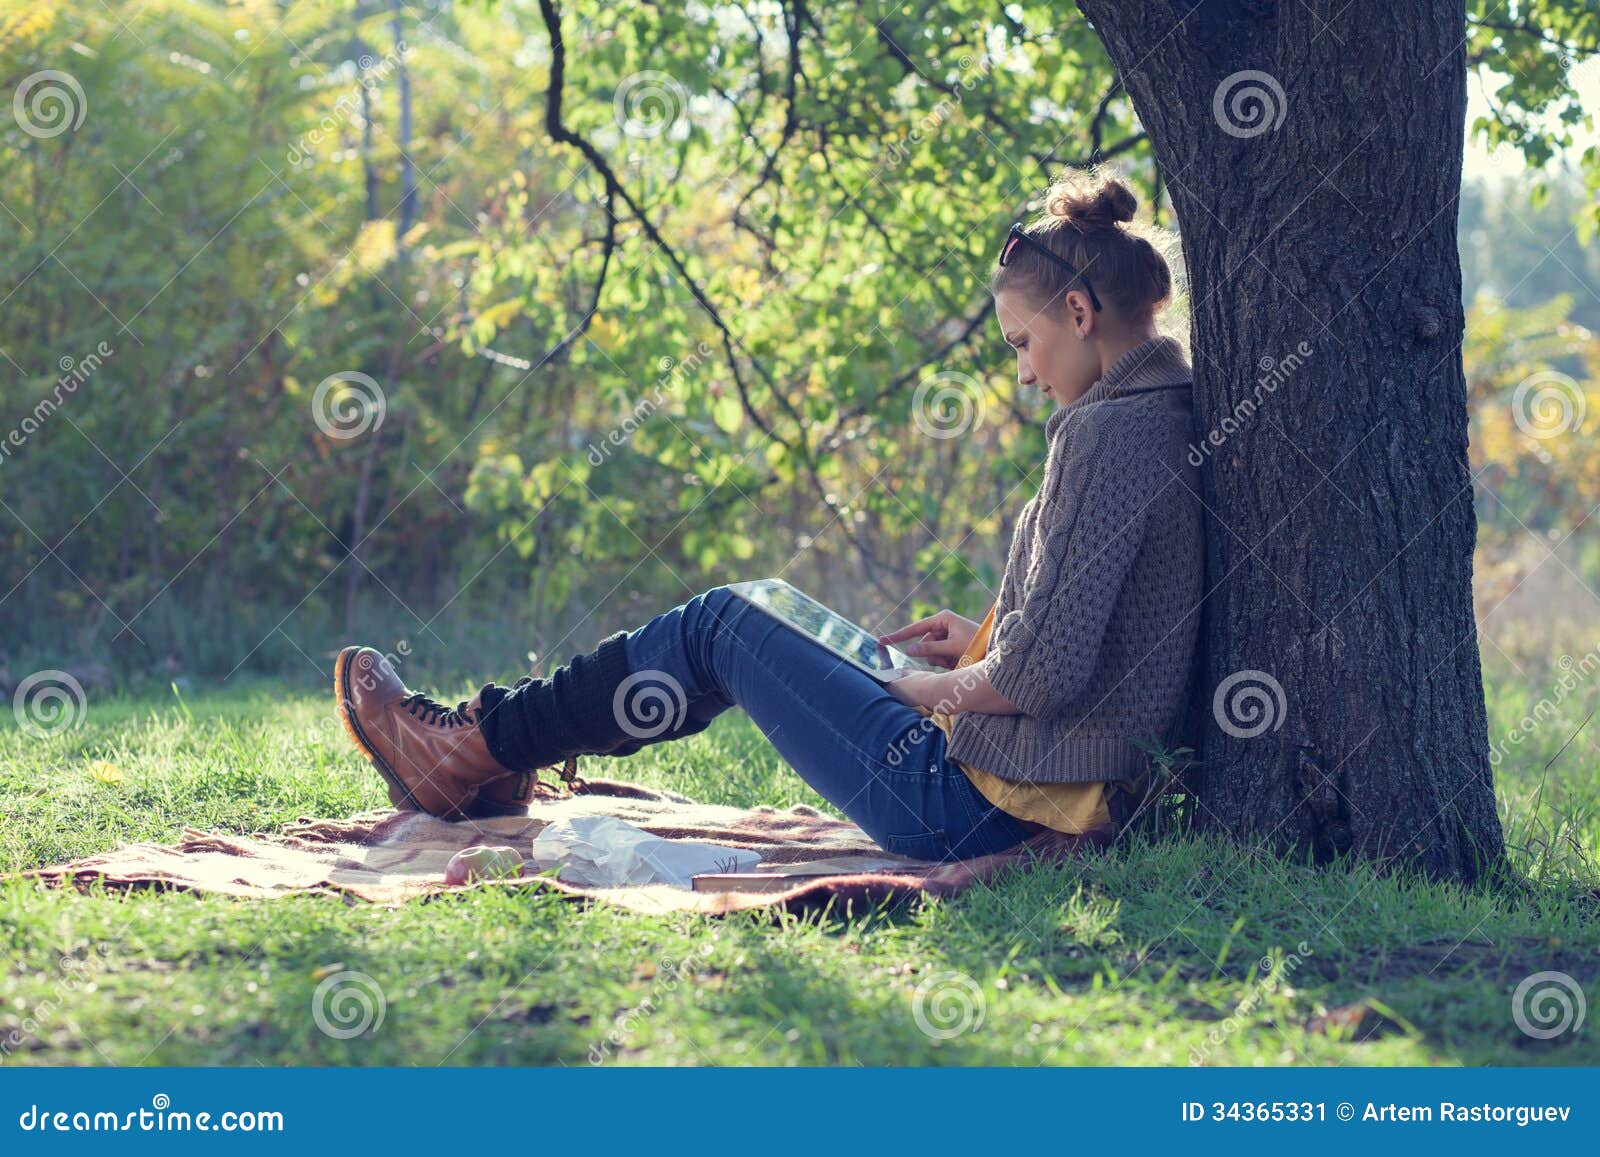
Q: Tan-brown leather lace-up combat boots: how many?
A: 2